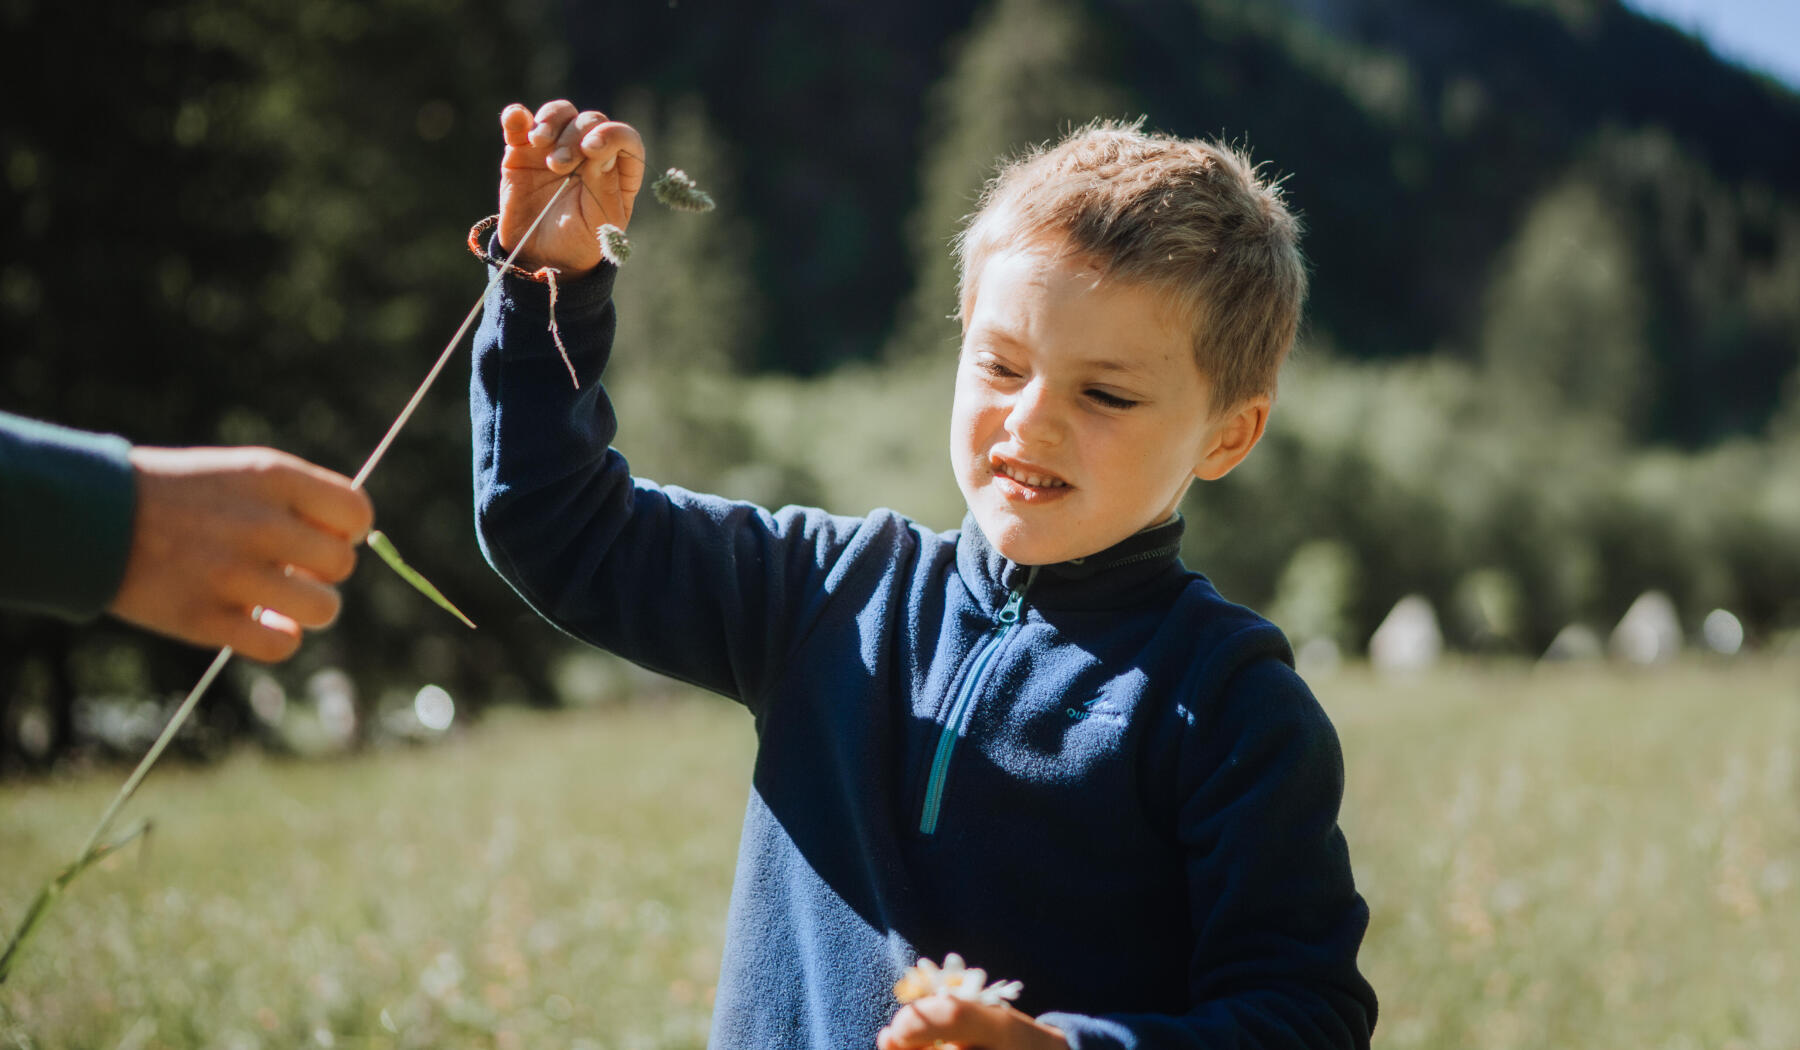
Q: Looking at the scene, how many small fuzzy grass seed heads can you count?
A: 2